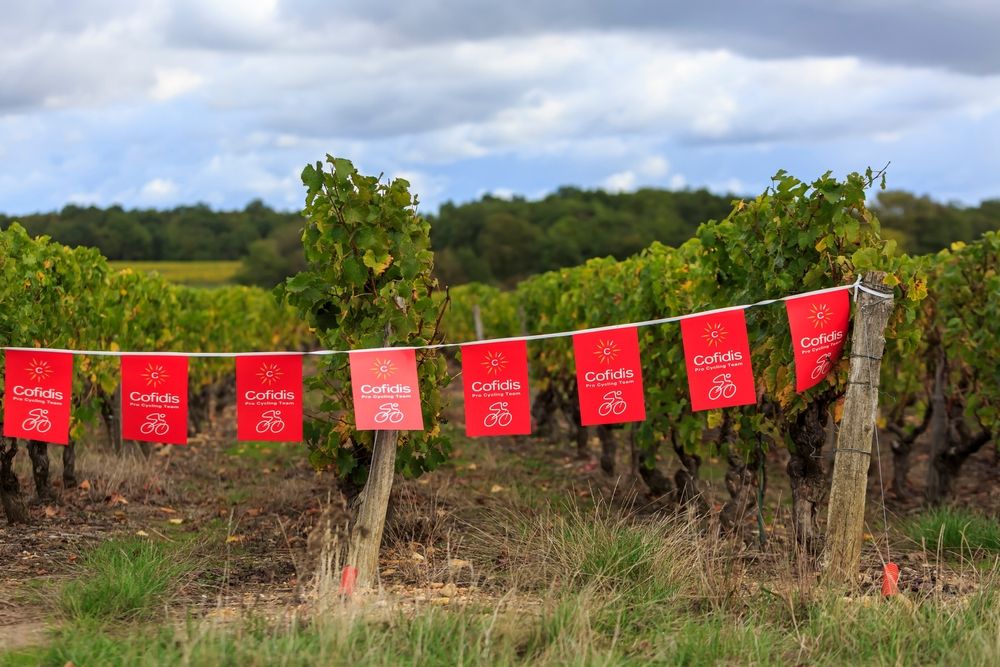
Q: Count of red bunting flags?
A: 8